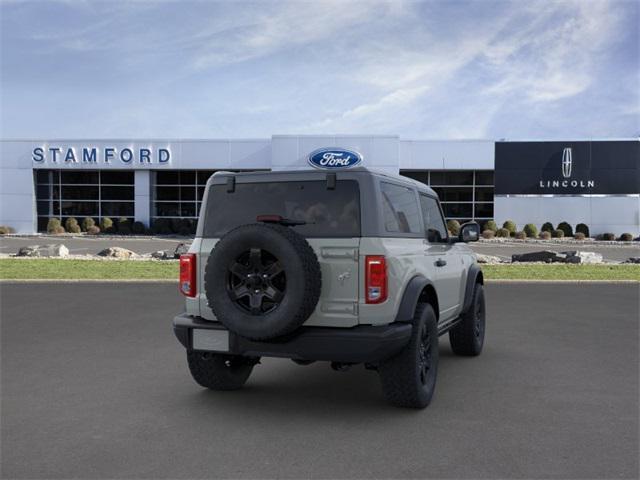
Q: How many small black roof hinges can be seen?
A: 2